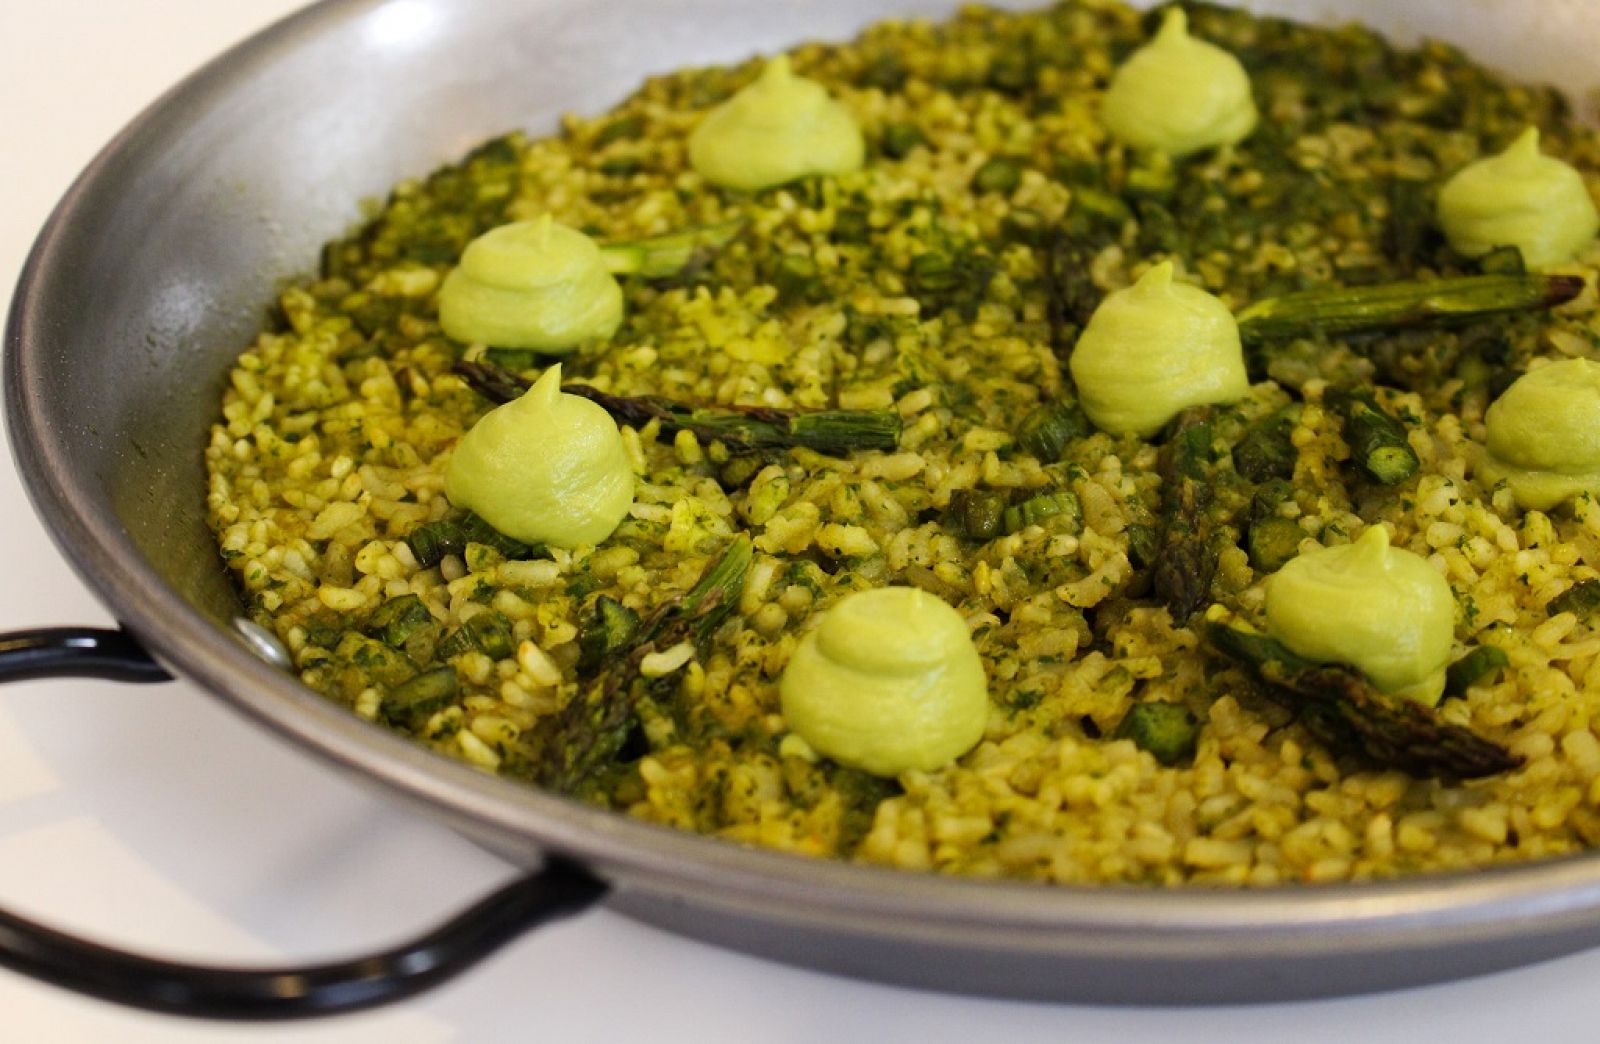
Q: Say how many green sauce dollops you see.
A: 9